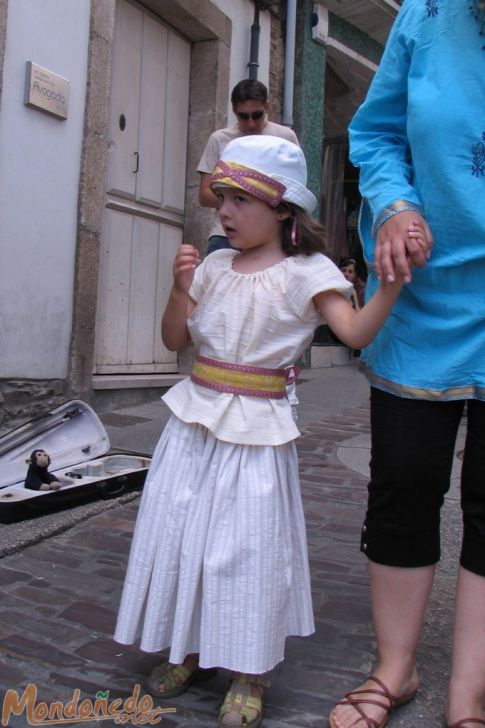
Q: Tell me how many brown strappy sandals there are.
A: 2